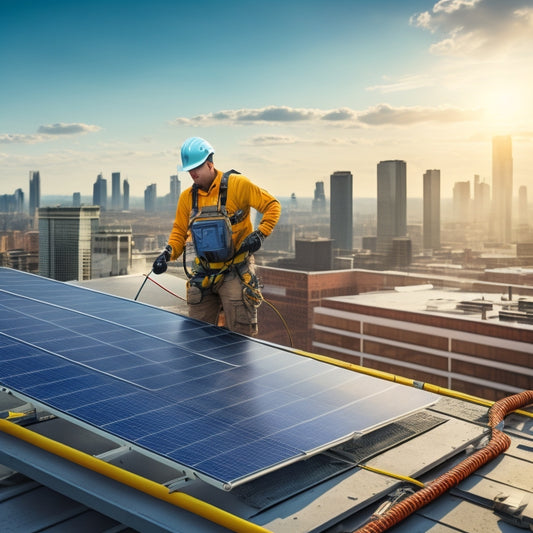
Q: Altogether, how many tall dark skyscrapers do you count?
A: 3